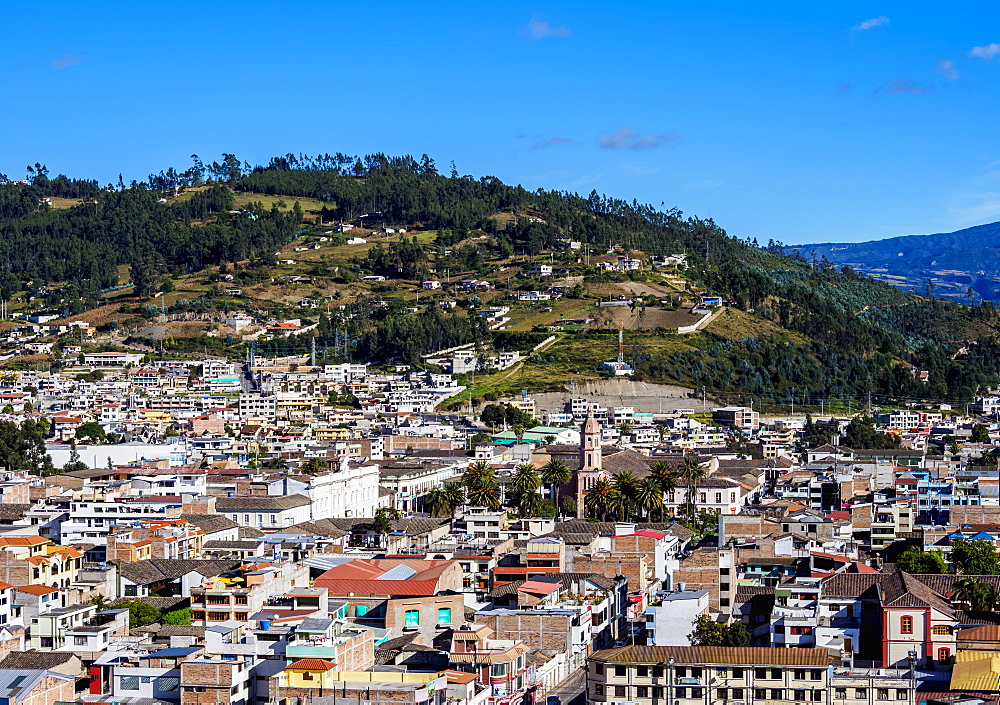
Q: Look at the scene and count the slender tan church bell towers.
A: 1